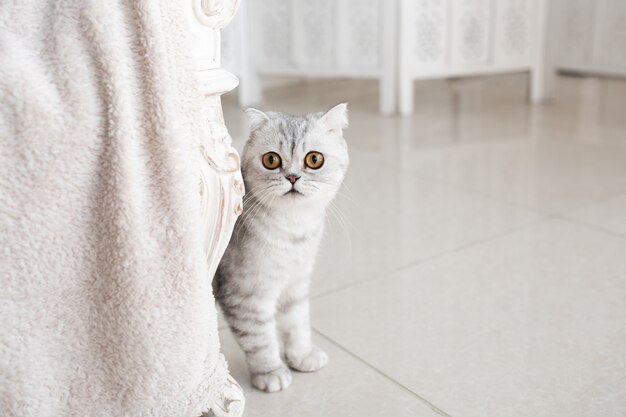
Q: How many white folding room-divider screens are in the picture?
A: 1